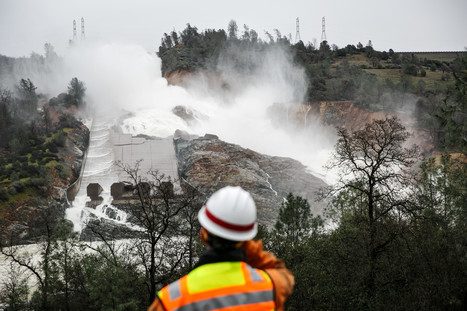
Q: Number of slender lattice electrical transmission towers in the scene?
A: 4